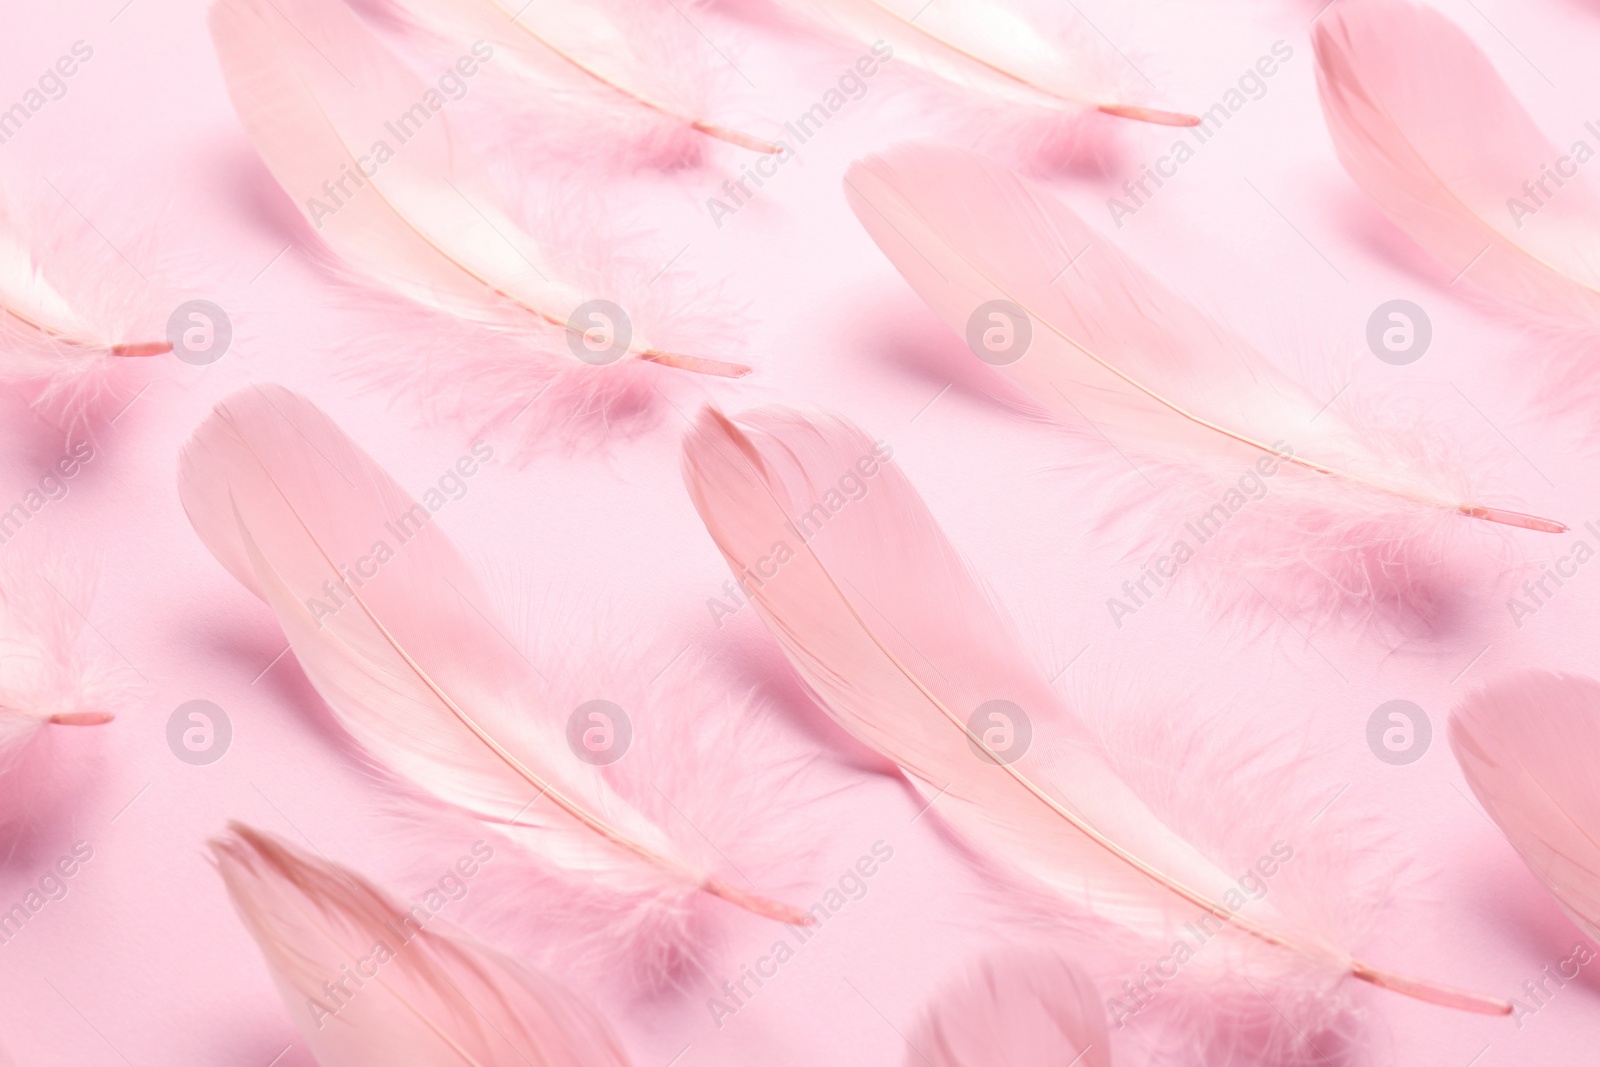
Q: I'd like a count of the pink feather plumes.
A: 12